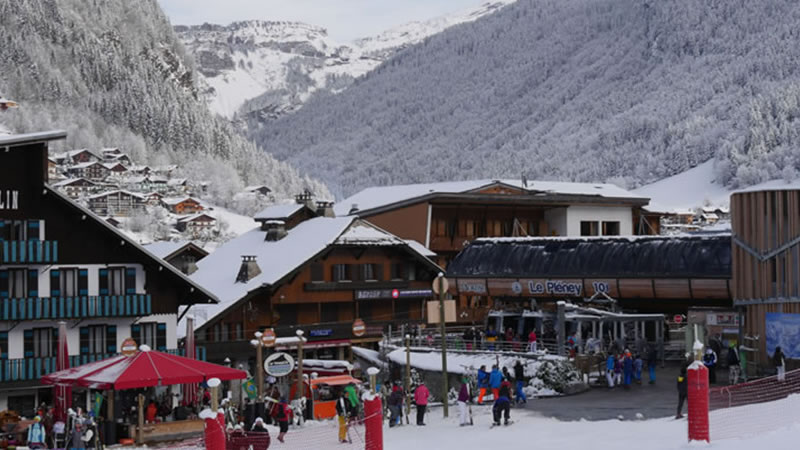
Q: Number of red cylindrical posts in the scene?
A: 3